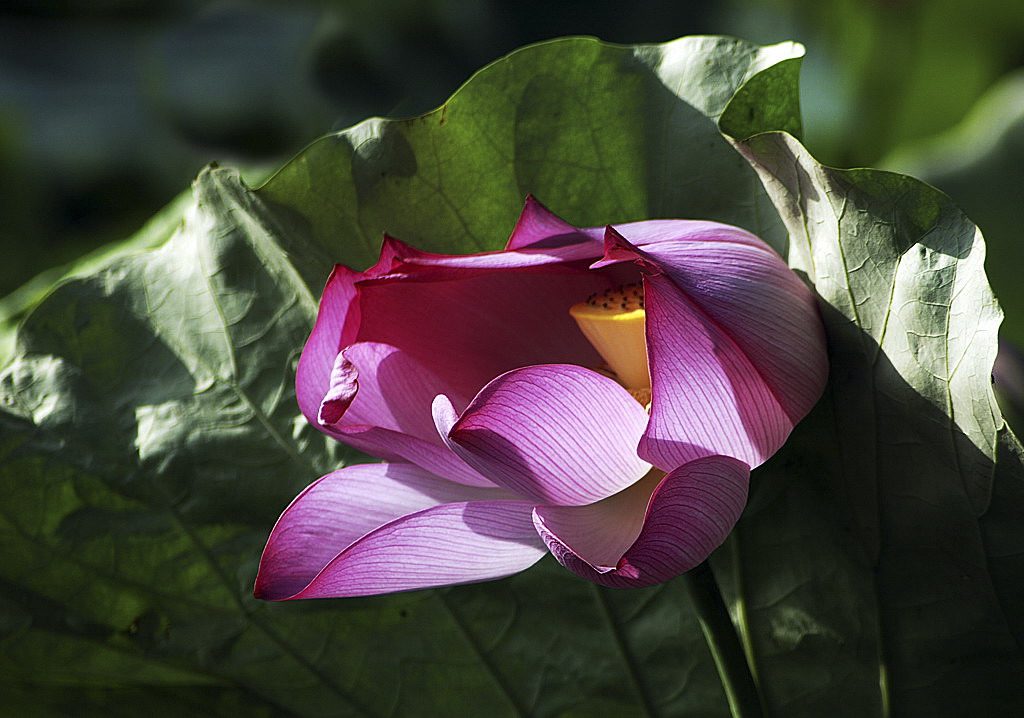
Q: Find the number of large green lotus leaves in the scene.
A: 1